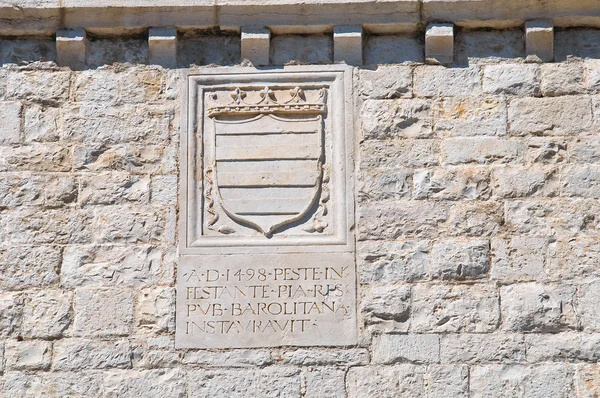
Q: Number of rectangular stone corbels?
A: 6